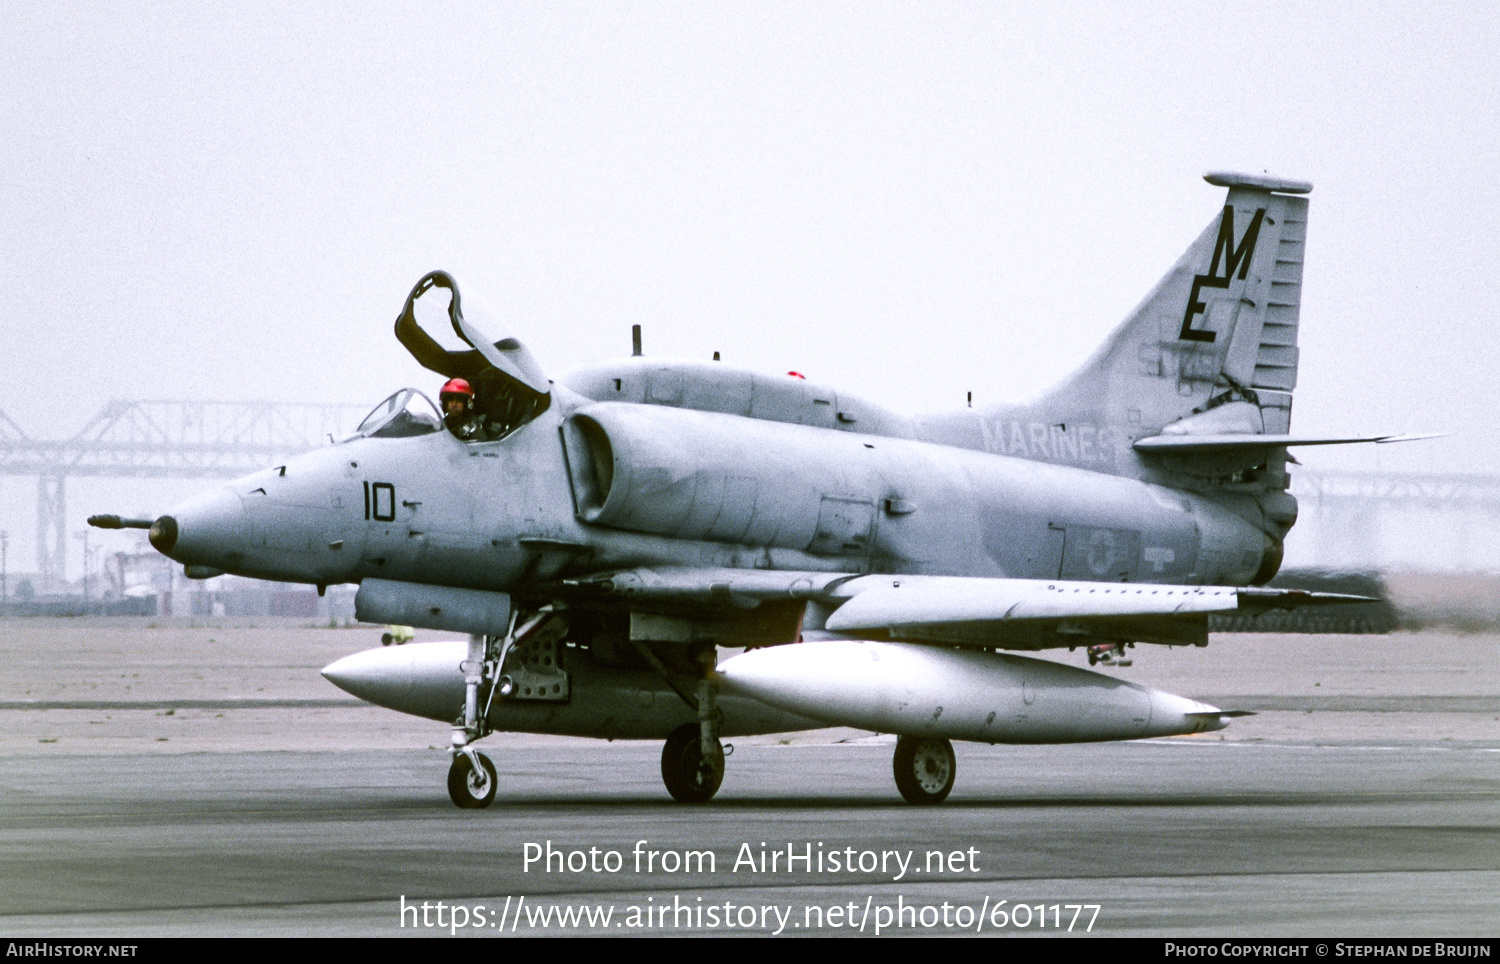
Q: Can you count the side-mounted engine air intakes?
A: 1